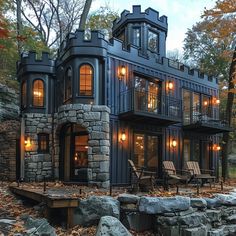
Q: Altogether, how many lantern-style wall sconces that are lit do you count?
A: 7